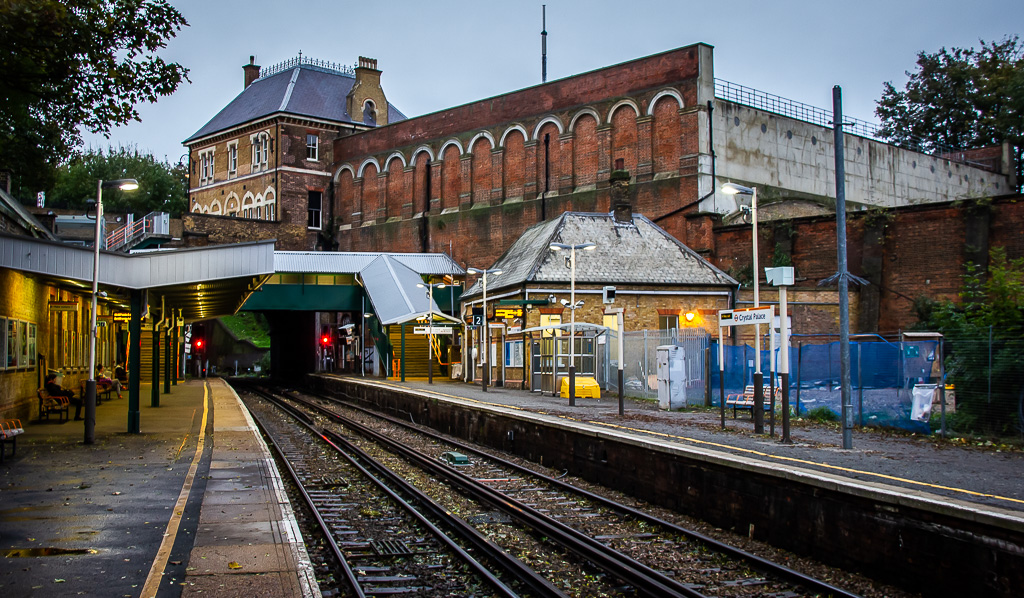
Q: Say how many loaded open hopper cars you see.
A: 0